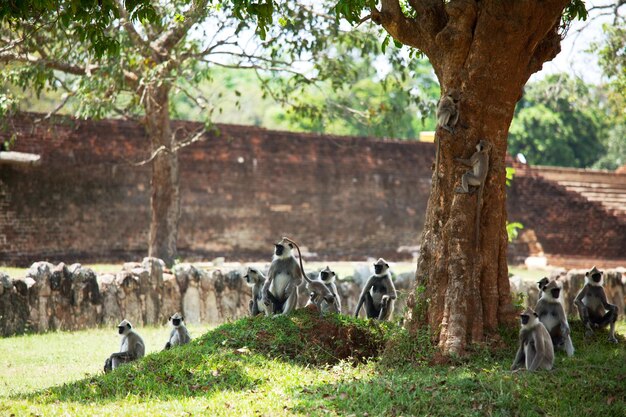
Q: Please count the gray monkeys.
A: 13